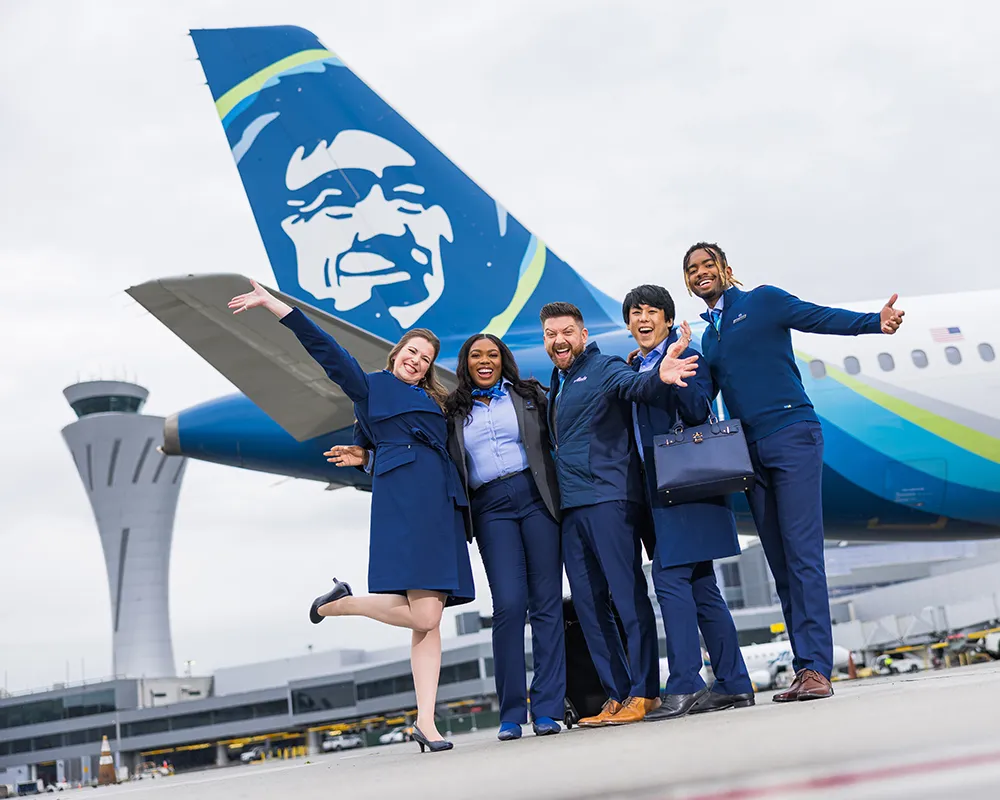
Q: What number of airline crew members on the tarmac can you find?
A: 5